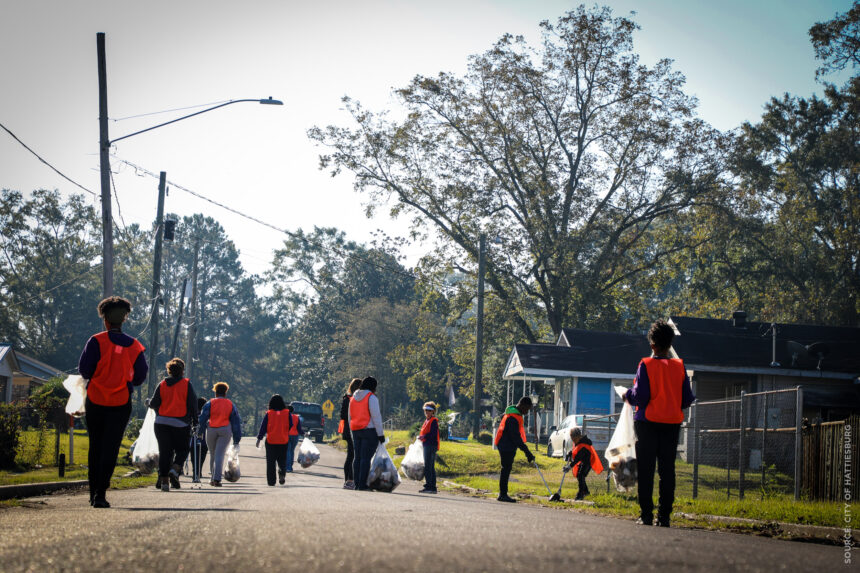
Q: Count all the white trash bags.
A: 7